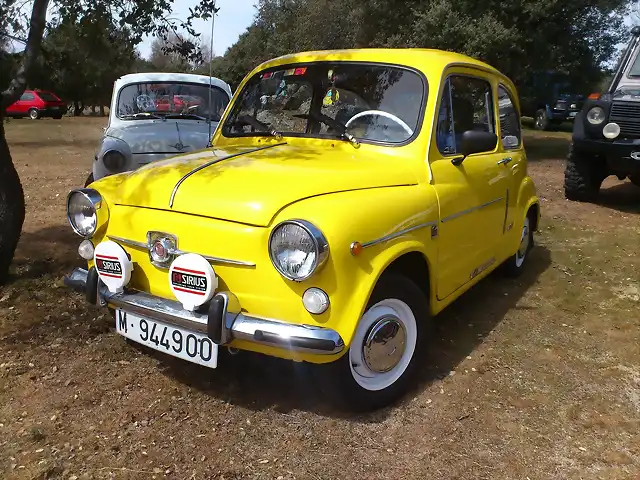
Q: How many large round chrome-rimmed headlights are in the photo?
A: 2